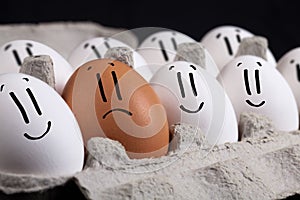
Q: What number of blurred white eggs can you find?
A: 5